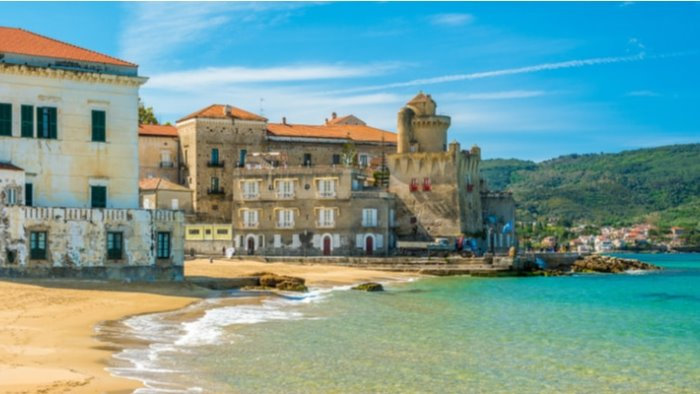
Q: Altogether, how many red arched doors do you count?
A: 3